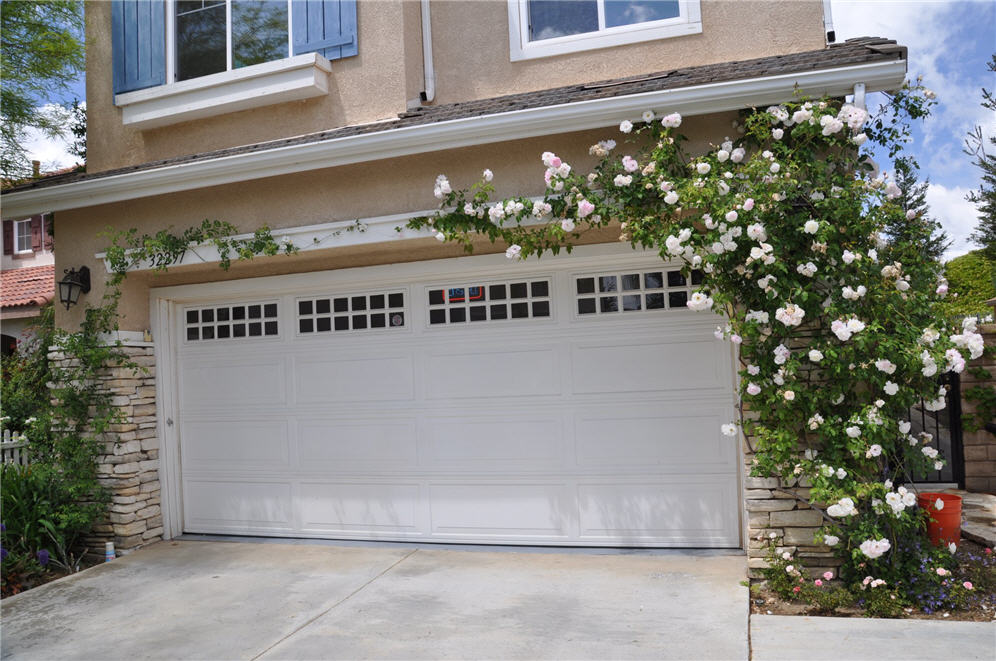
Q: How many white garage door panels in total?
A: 12